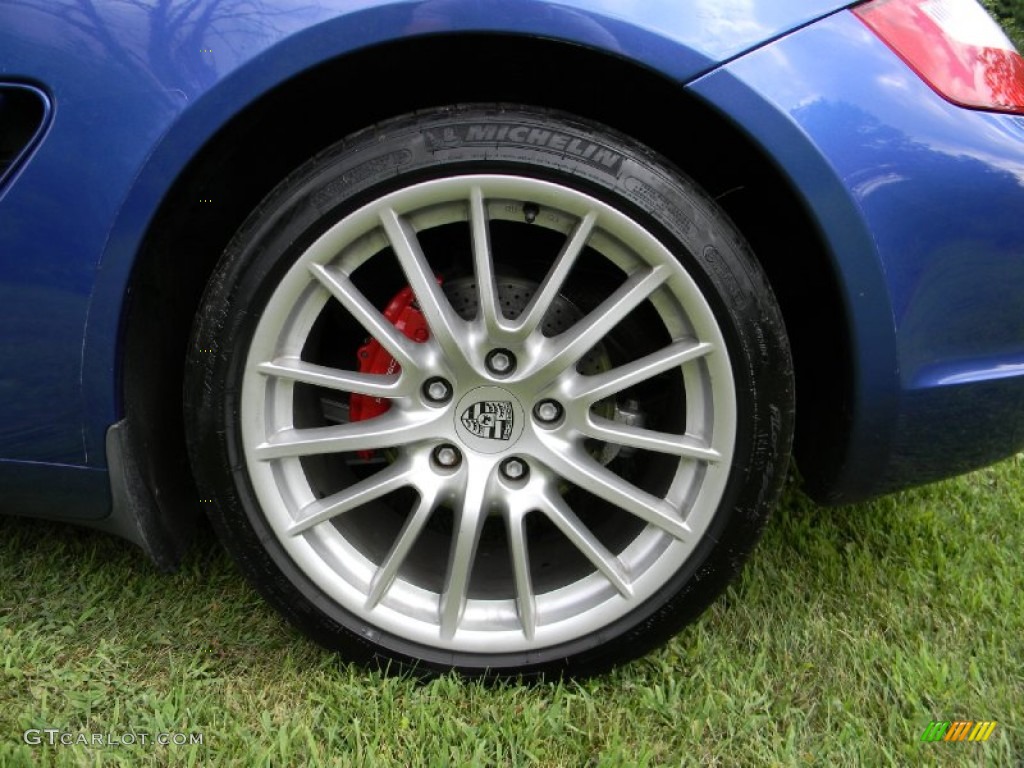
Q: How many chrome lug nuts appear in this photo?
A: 5